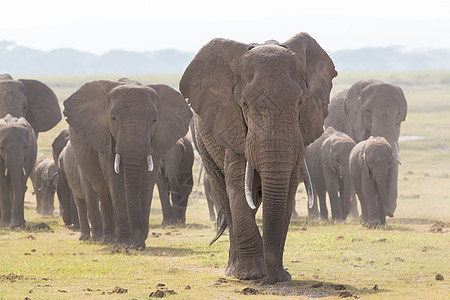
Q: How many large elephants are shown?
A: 4